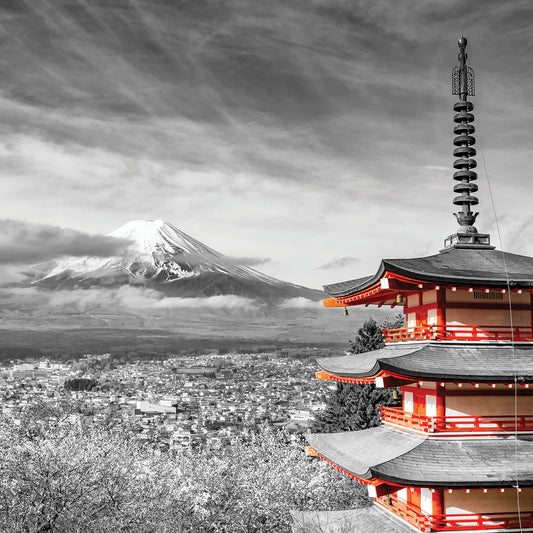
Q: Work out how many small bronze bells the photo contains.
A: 4